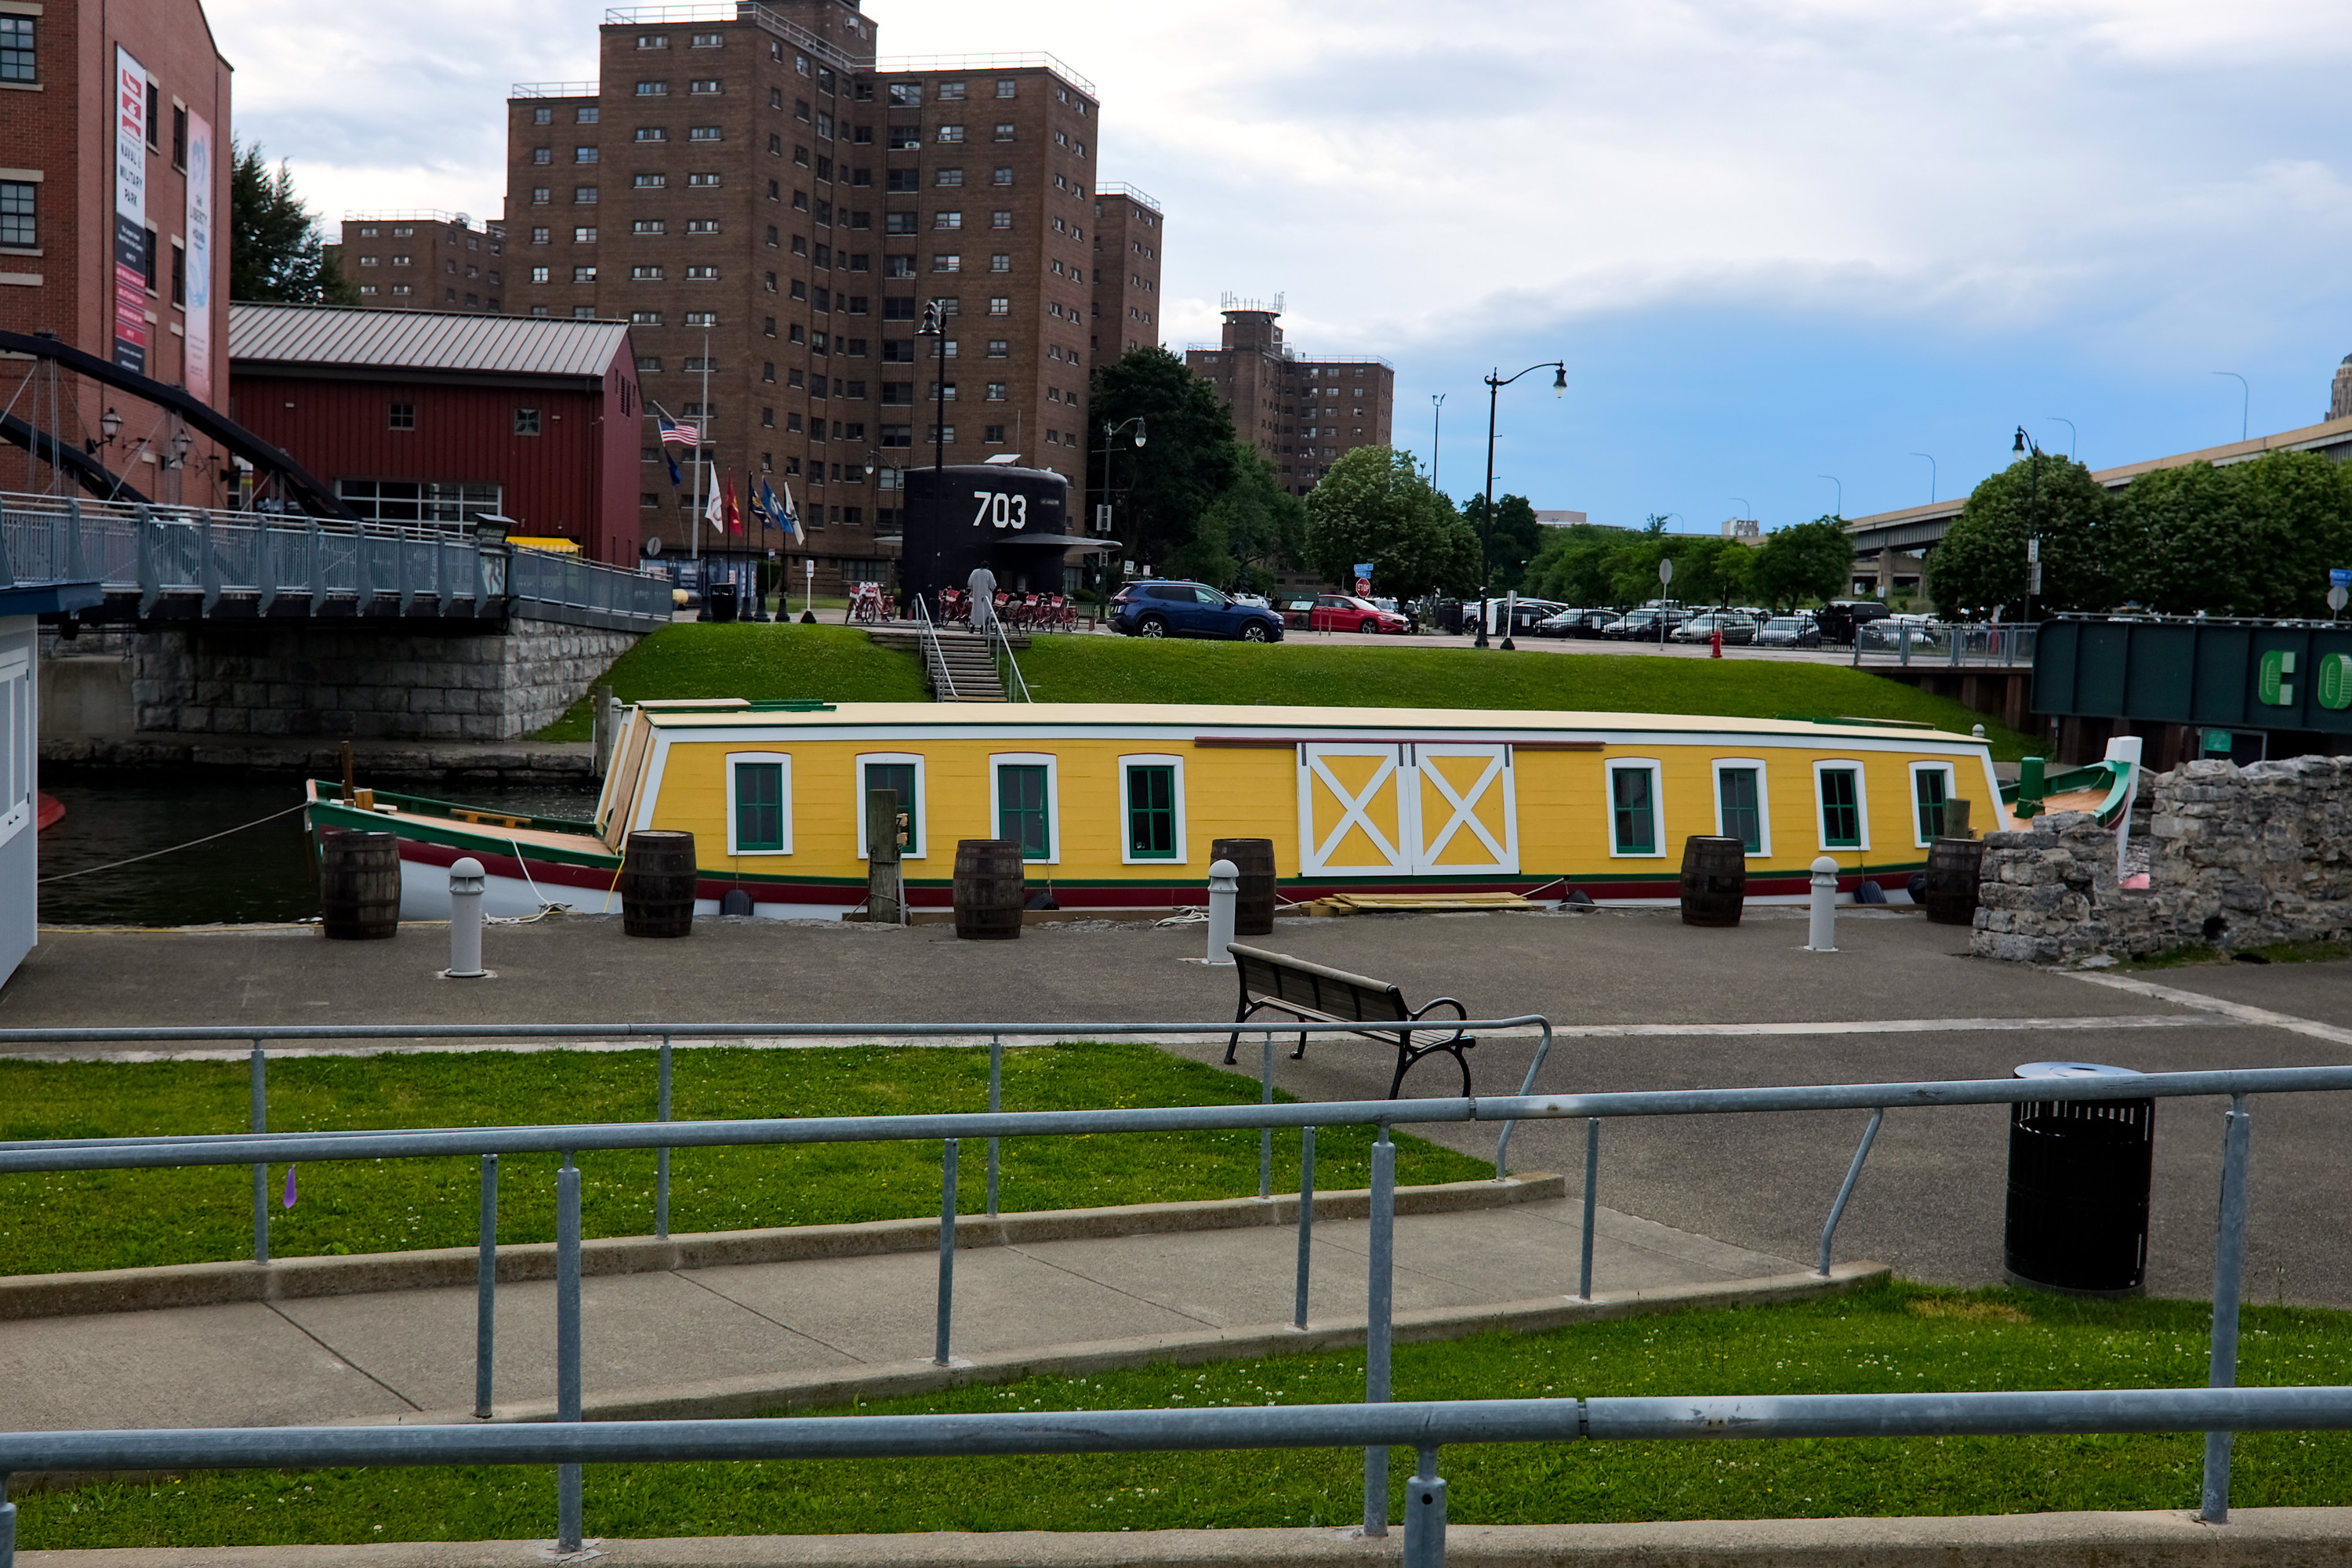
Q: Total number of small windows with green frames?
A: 8